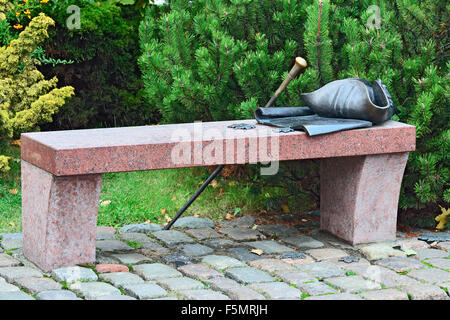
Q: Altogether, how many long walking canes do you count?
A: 1